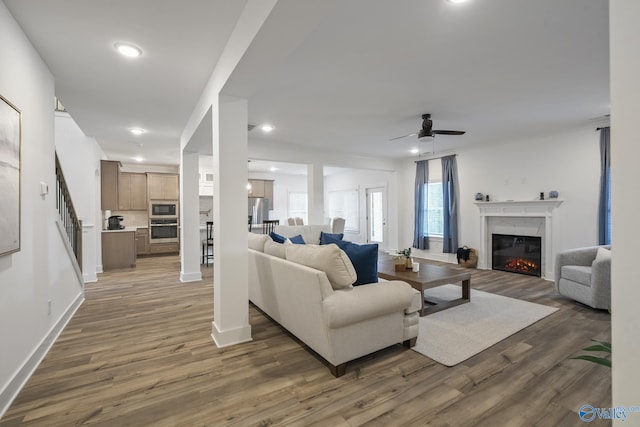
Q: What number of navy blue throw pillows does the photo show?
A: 4